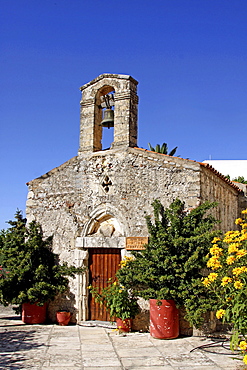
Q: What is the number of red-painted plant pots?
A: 4